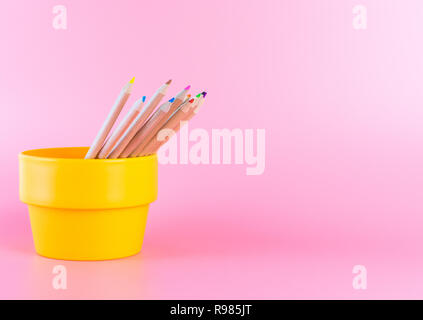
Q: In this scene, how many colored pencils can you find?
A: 10